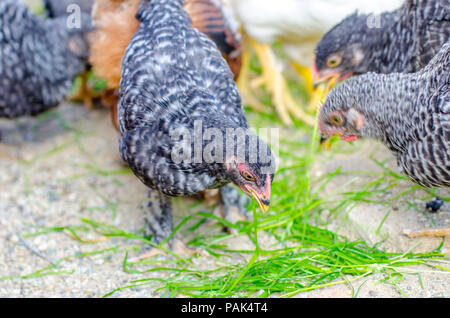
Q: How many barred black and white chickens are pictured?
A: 4